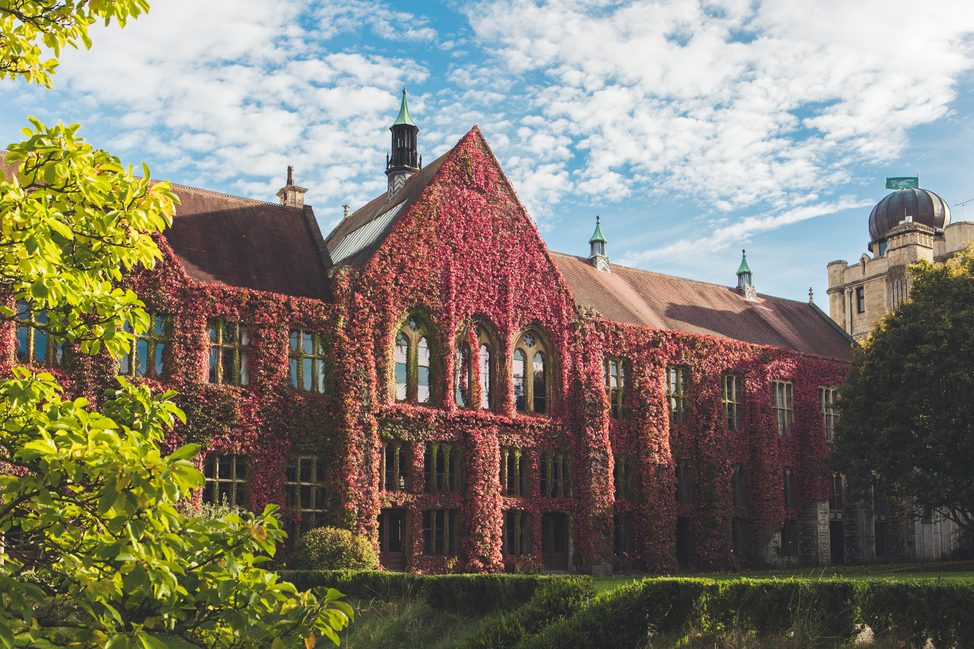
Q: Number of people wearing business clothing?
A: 0